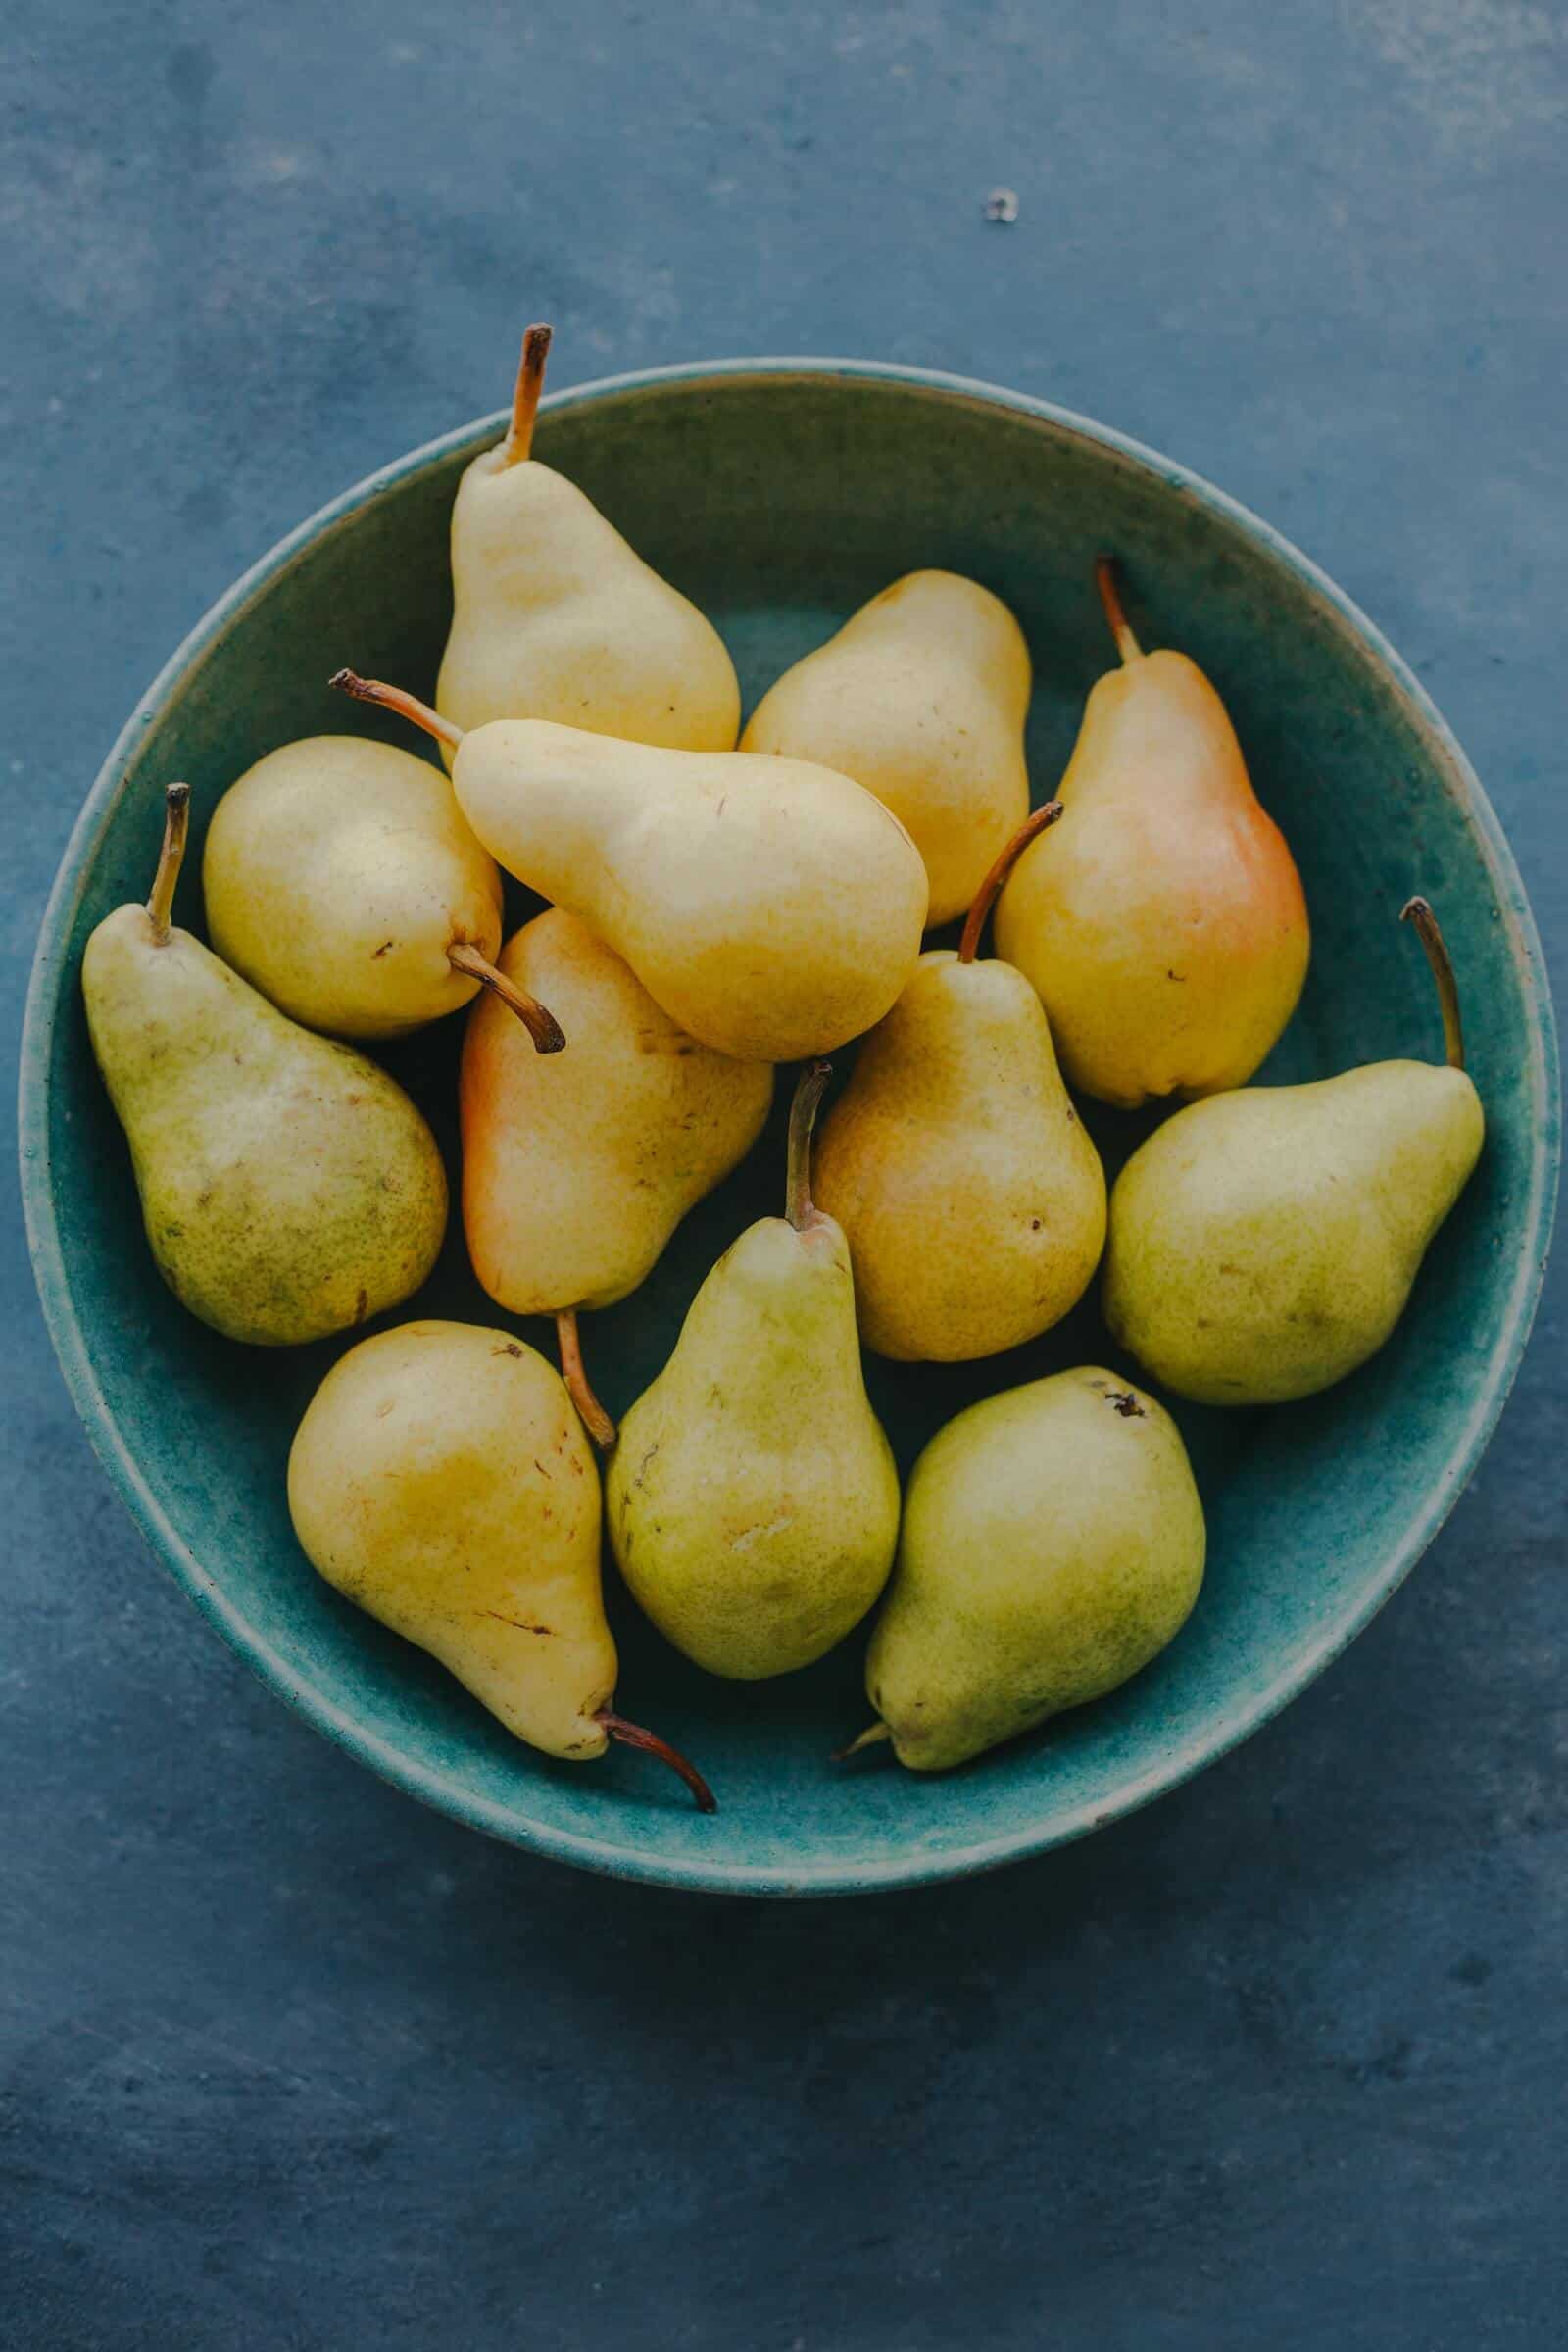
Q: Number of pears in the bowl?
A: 12